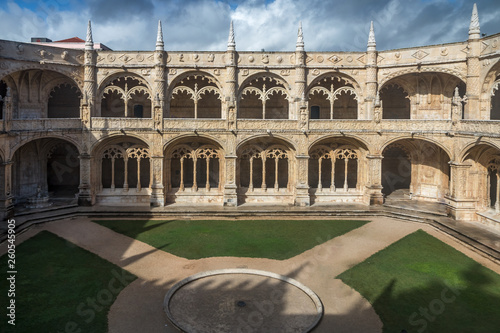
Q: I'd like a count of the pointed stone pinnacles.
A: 6